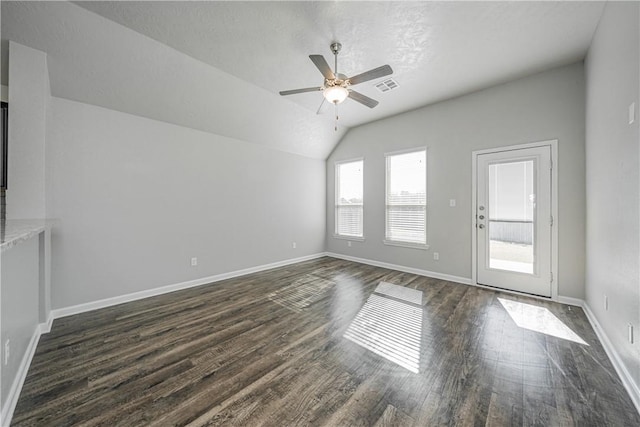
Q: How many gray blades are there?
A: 5